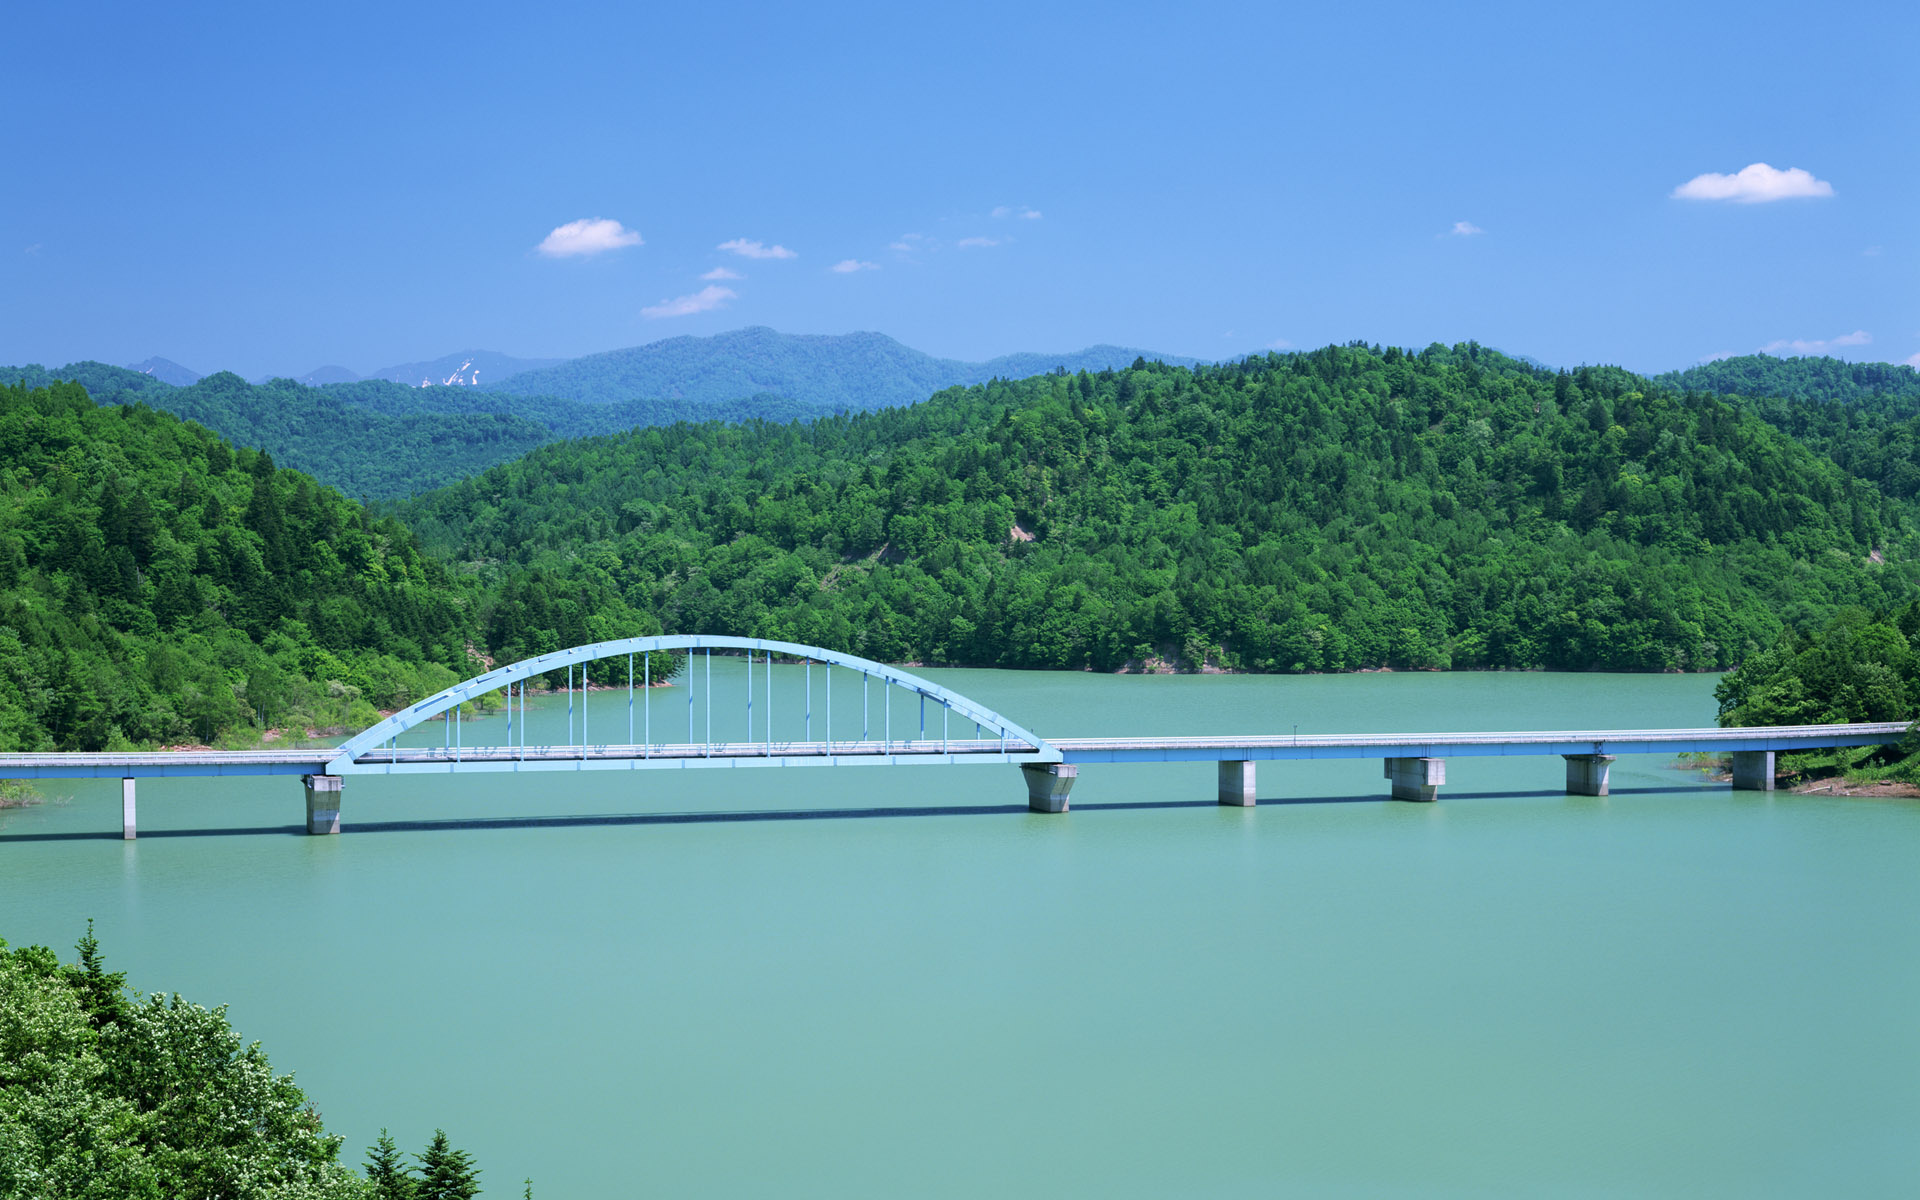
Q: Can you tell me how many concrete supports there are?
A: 7